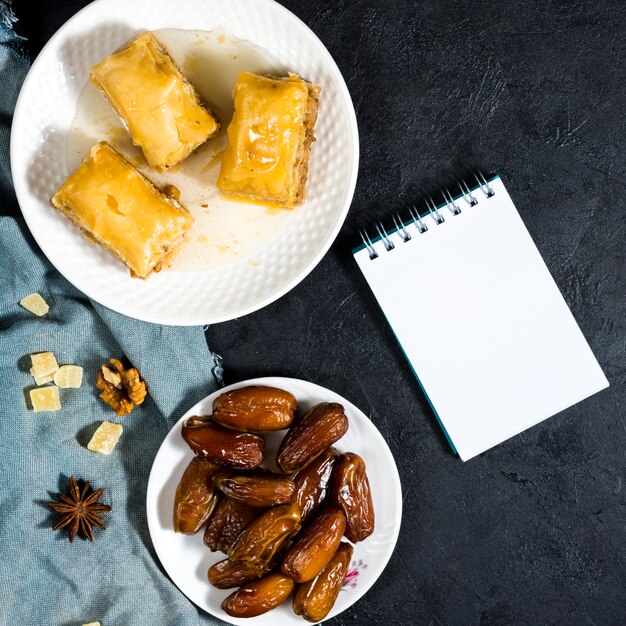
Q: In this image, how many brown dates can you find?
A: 13